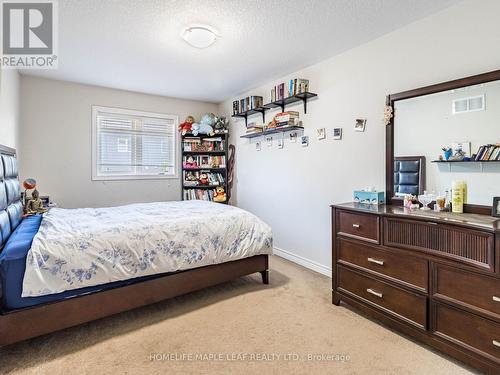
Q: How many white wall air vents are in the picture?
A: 1